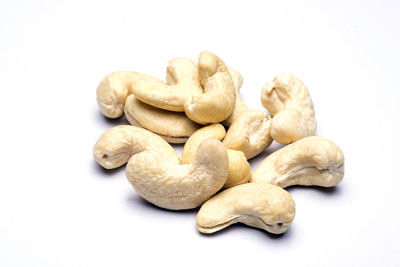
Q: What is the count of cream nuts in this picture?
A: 12